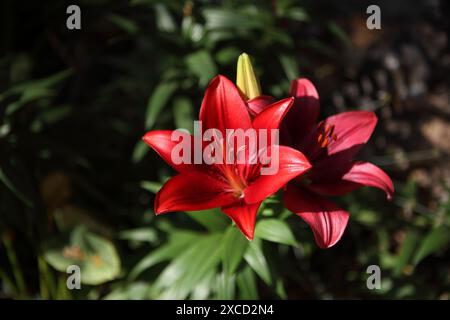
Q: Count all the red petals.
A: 11